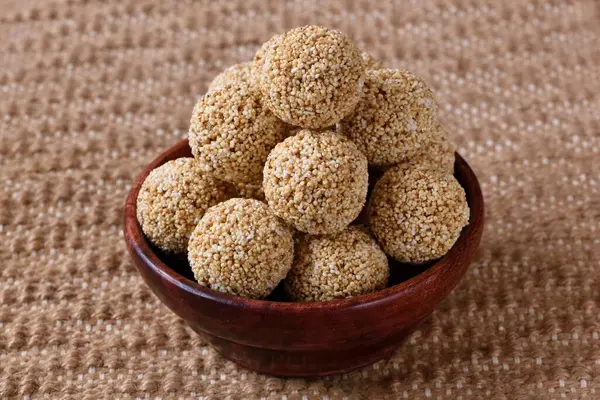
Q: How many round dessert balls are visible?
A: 12